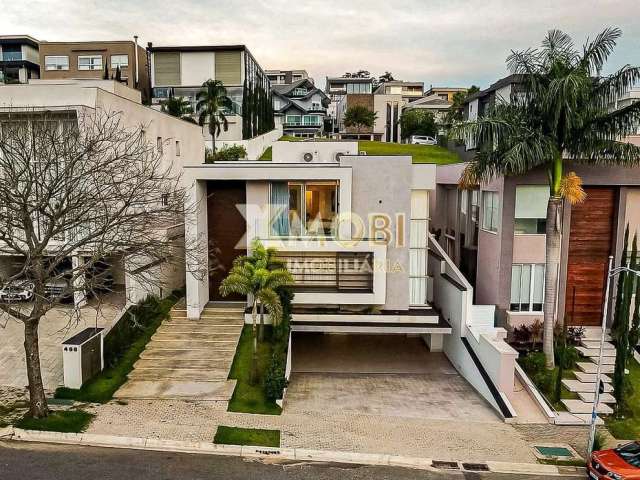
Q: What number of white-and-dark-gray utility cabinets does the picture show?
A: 1